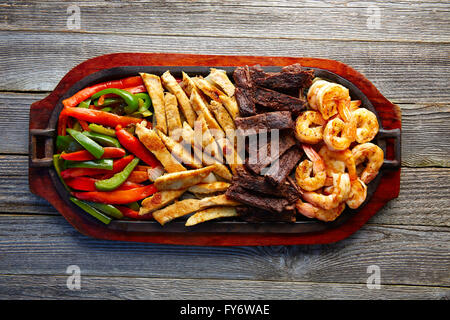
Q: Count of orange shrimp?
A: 11